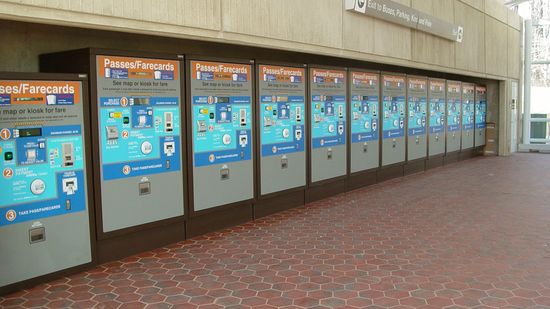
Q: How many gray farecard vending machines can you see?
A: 12